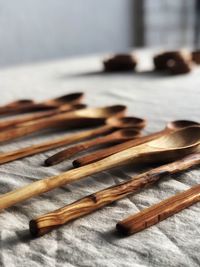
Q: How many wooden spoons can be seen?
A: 10